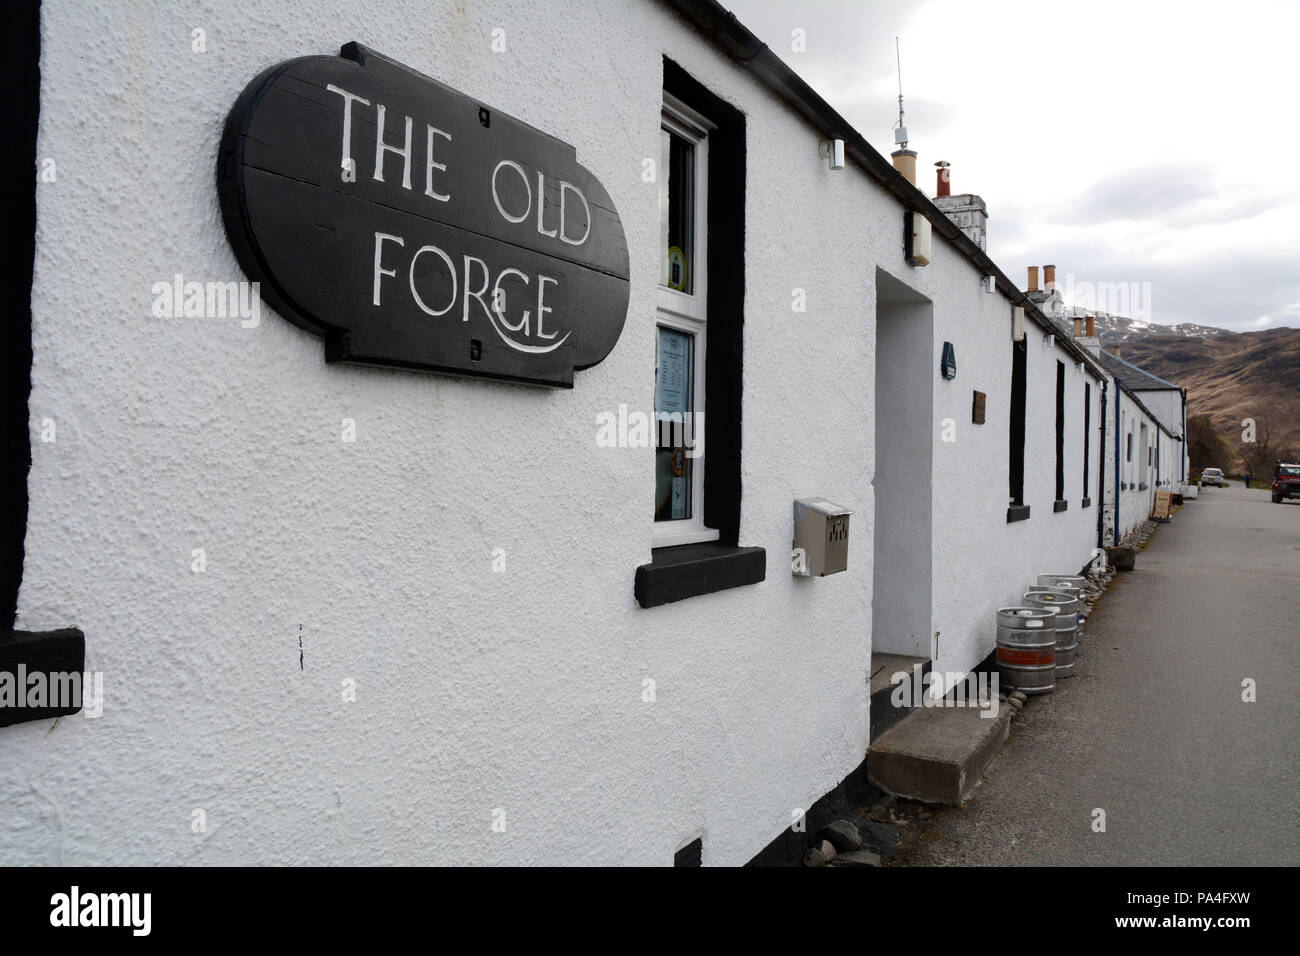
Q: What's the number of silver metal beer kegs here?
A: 4